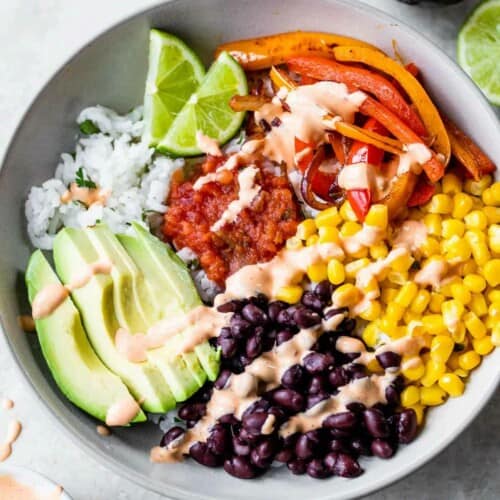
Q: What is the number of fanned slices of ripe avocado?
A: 5